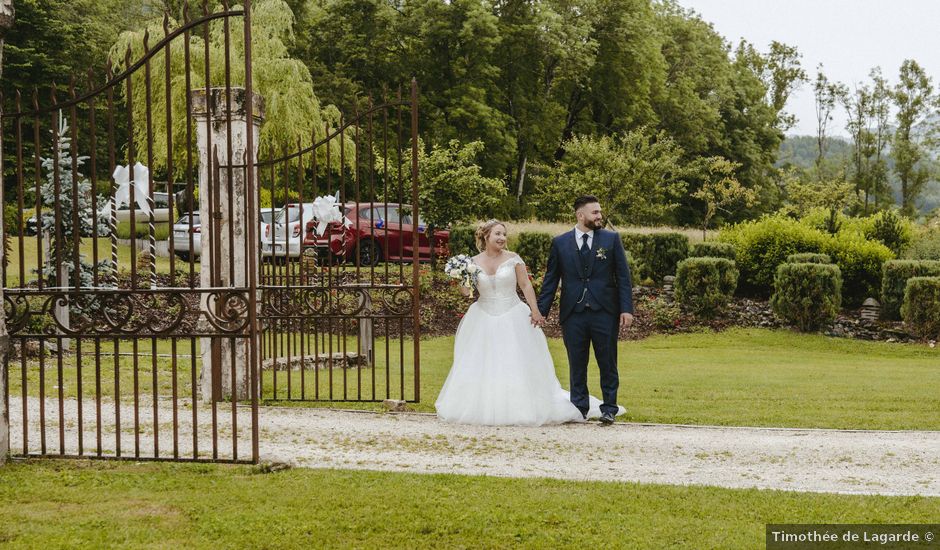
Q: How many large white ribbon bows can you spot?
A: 2